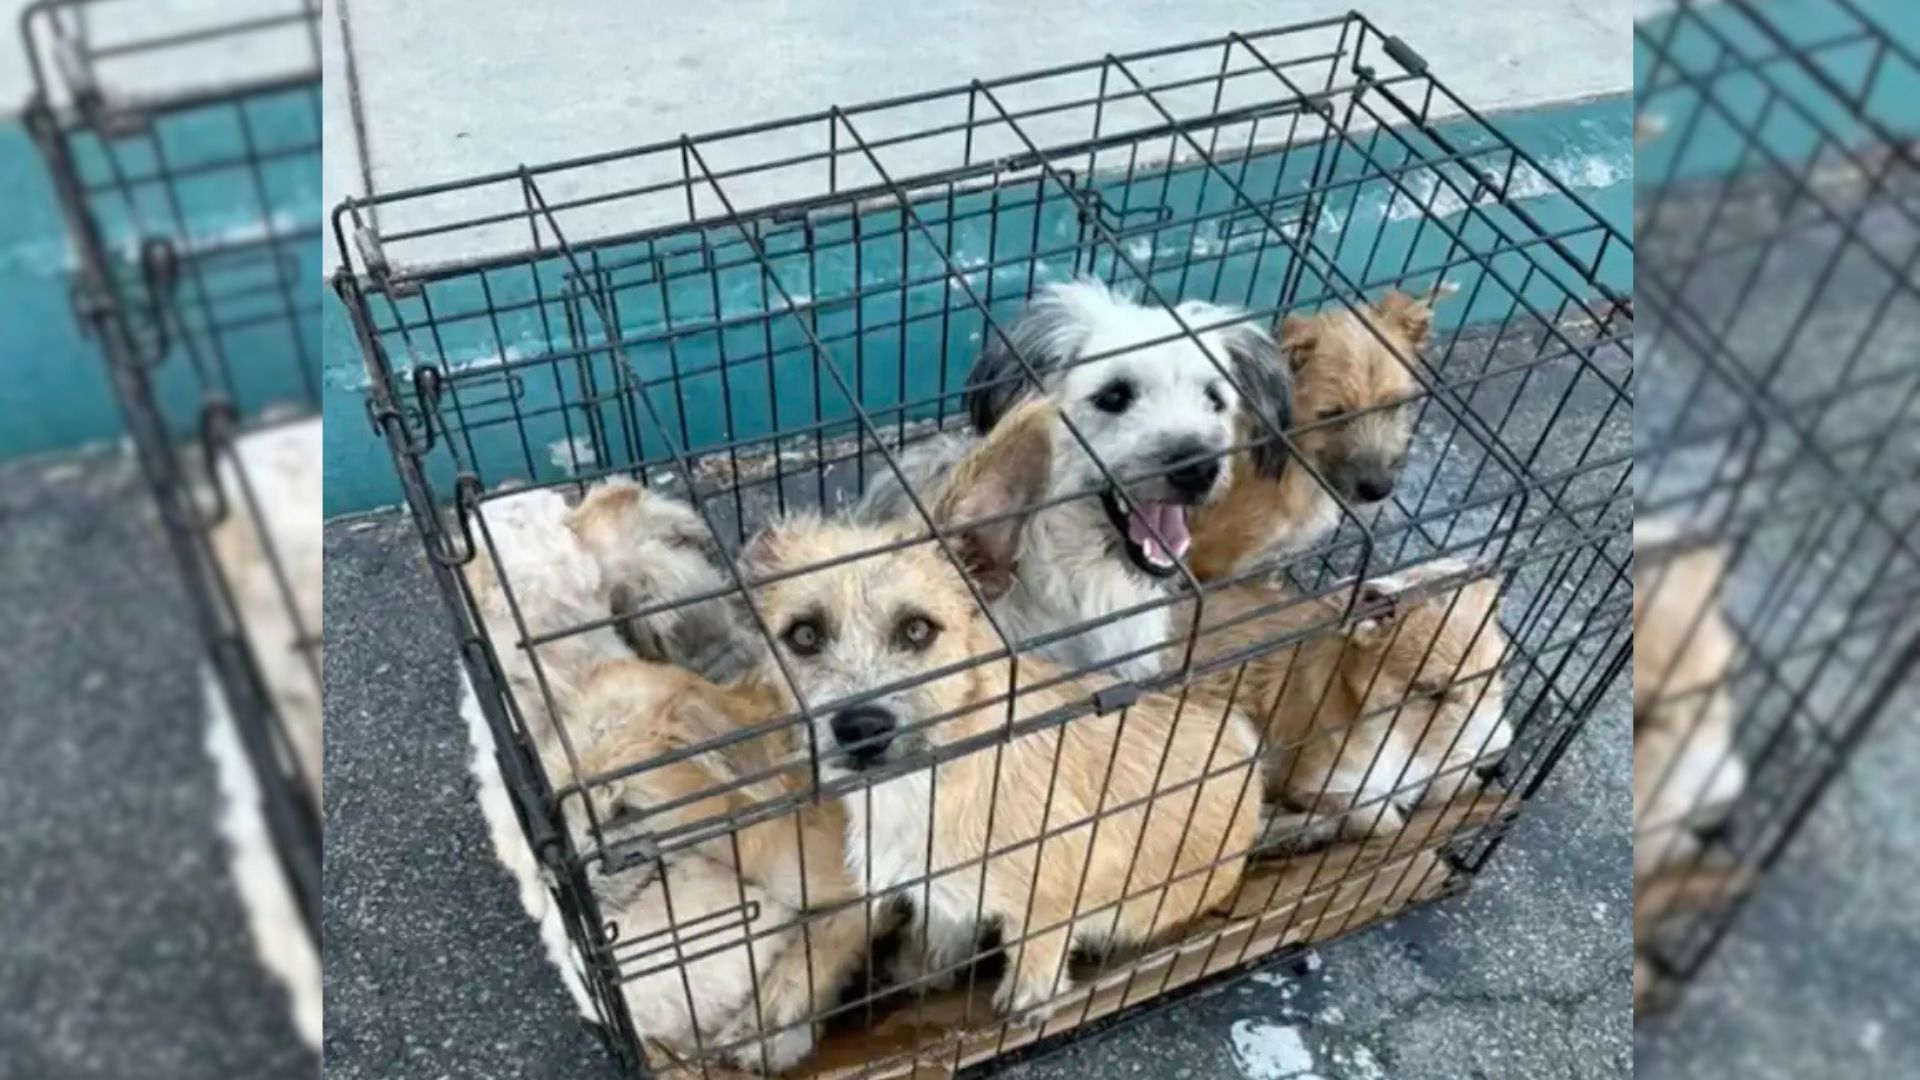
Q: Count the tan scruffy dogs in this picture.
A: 4